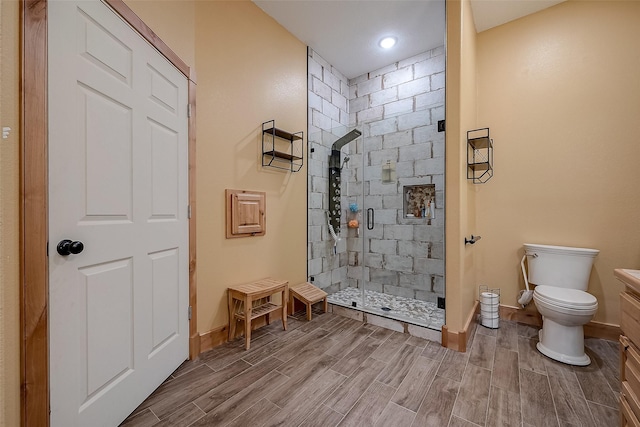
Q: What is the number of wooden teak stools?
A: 2